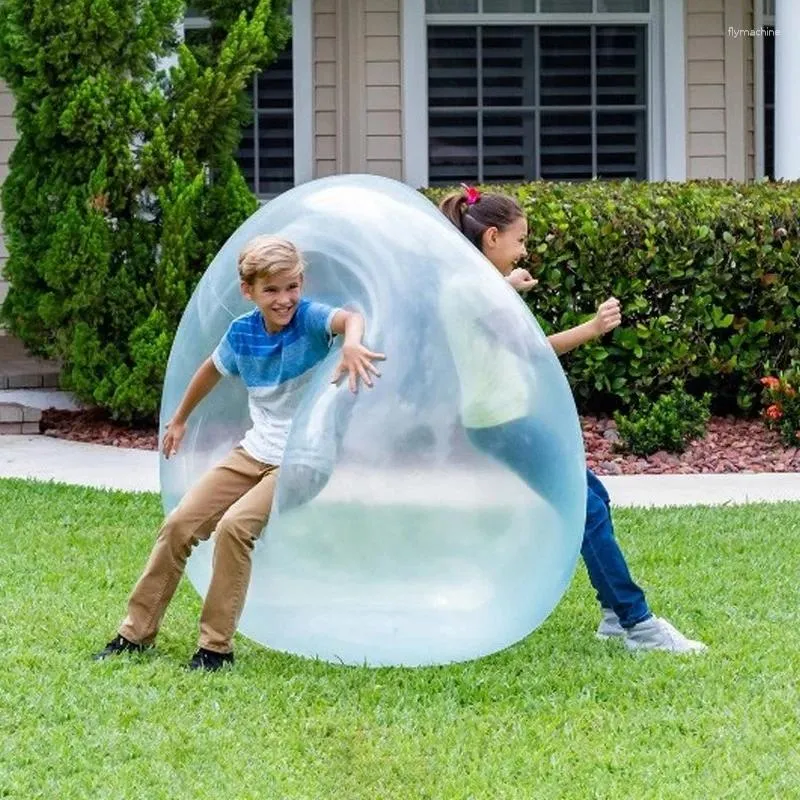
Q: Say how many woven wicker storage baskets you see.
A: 0